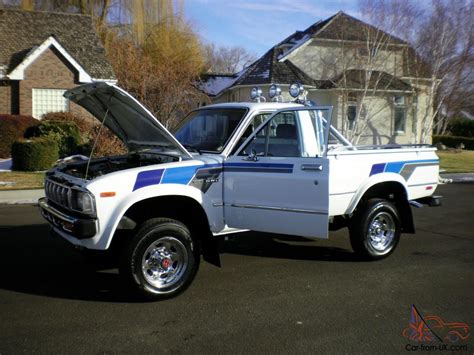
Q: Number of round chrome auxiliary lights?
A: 3